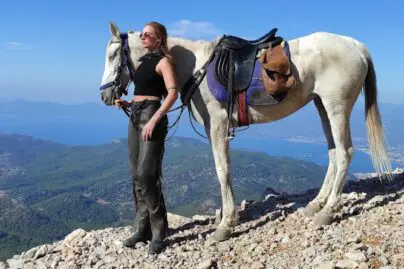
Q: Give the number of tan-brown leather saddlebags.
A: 1